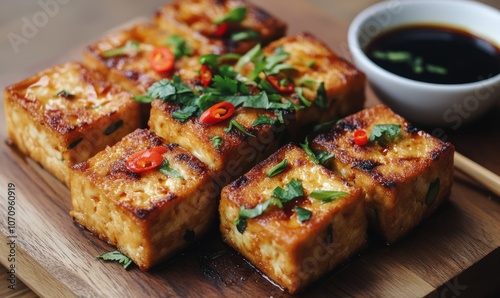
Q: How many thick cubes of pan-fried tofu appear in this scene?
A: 8